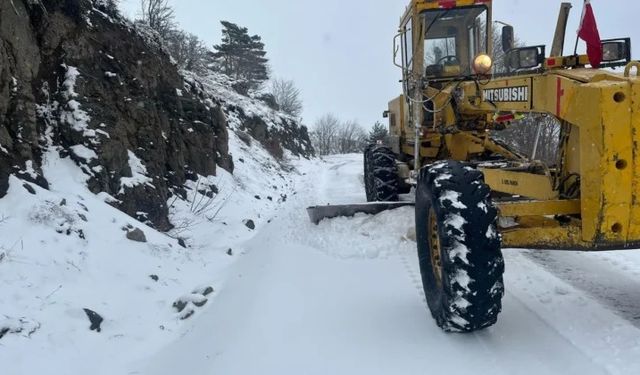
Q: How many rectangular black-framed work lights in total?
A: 2